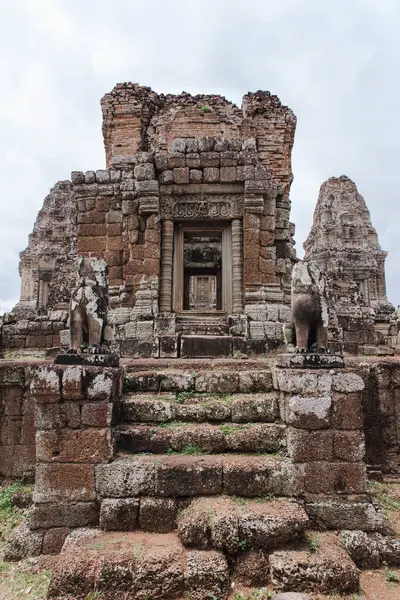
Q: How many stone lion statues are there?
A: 2